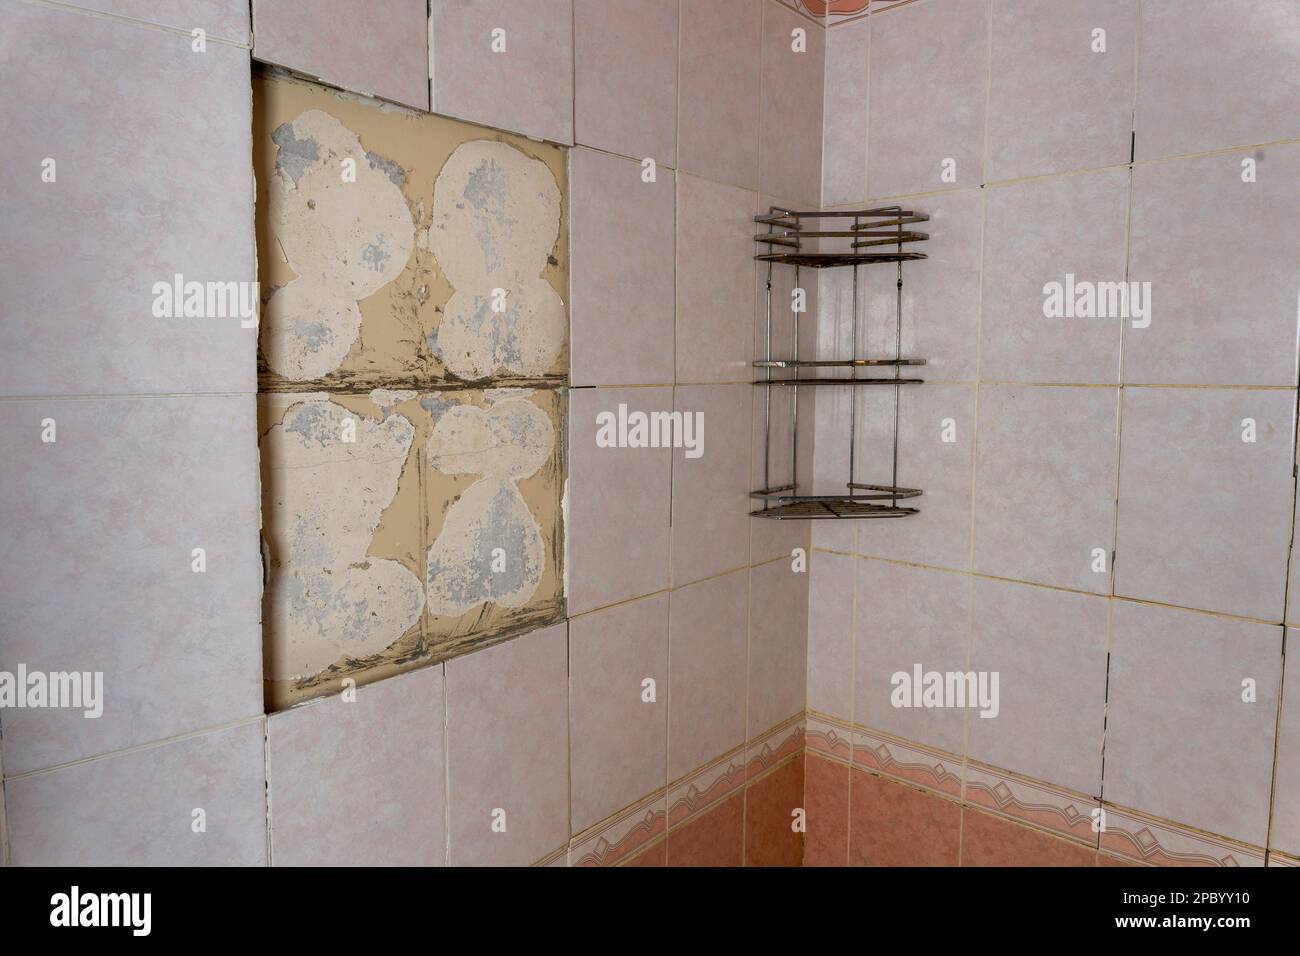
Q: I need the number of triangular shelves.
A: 3